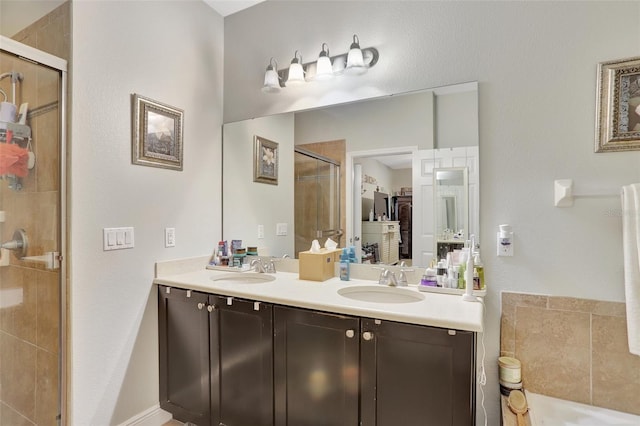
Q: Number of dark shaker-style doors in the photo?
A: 4